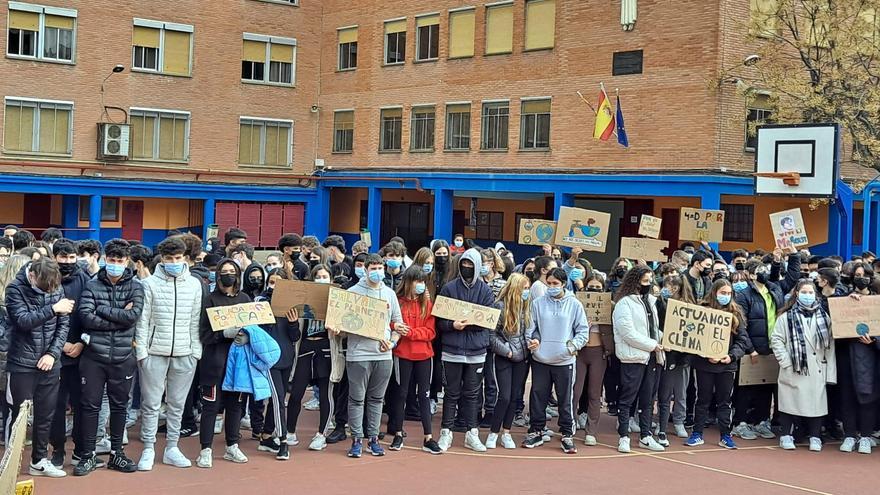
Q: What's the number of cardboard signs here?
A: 14